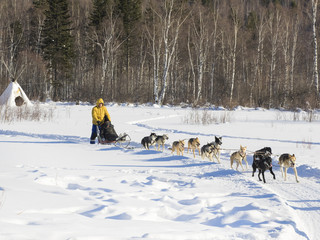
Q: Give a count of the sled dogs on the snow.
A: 10